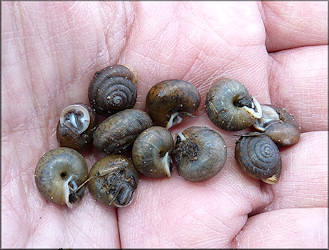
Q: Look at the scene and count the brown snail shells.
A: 11